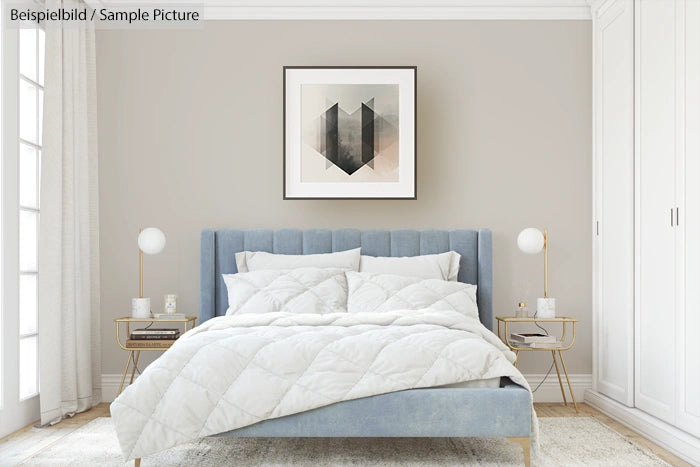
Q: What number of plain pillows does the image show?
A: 2